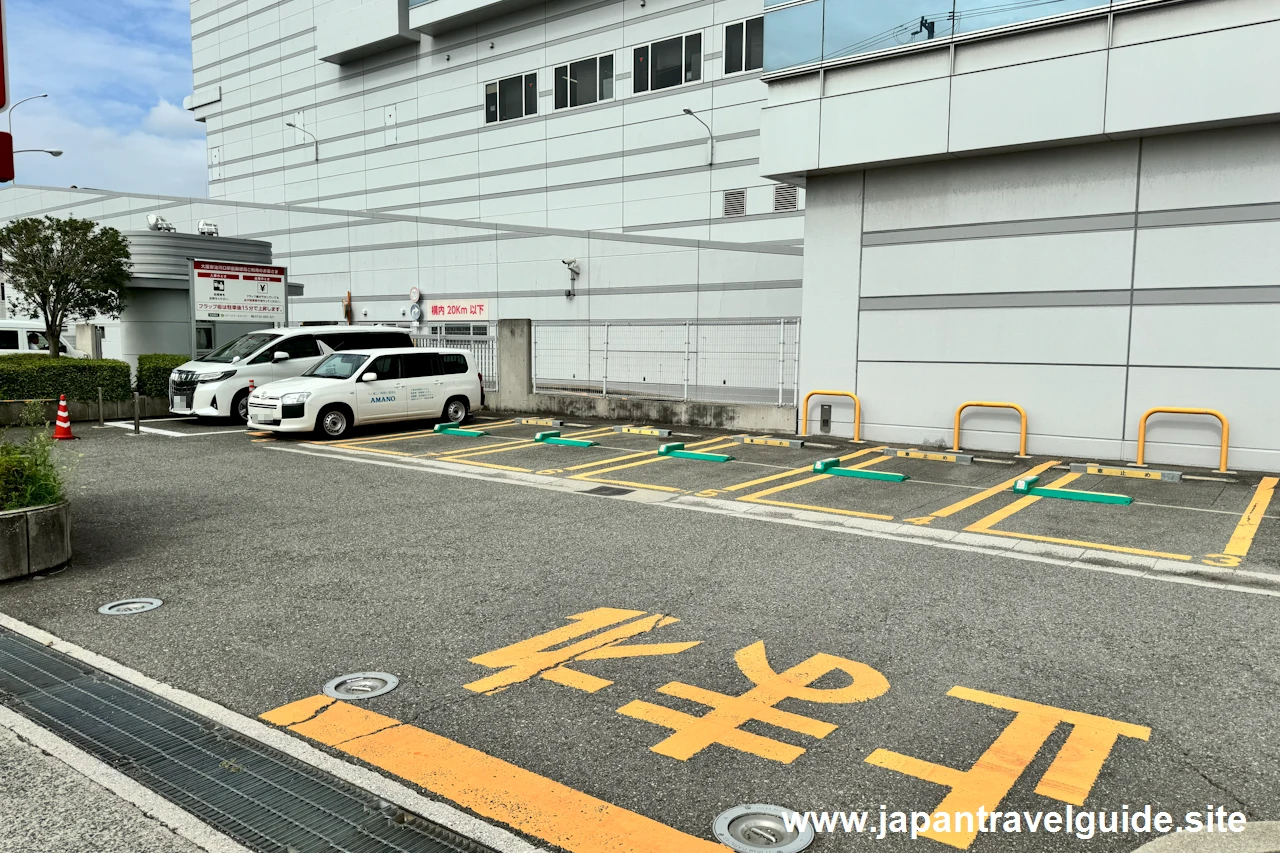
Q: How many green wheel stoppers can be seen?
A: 5